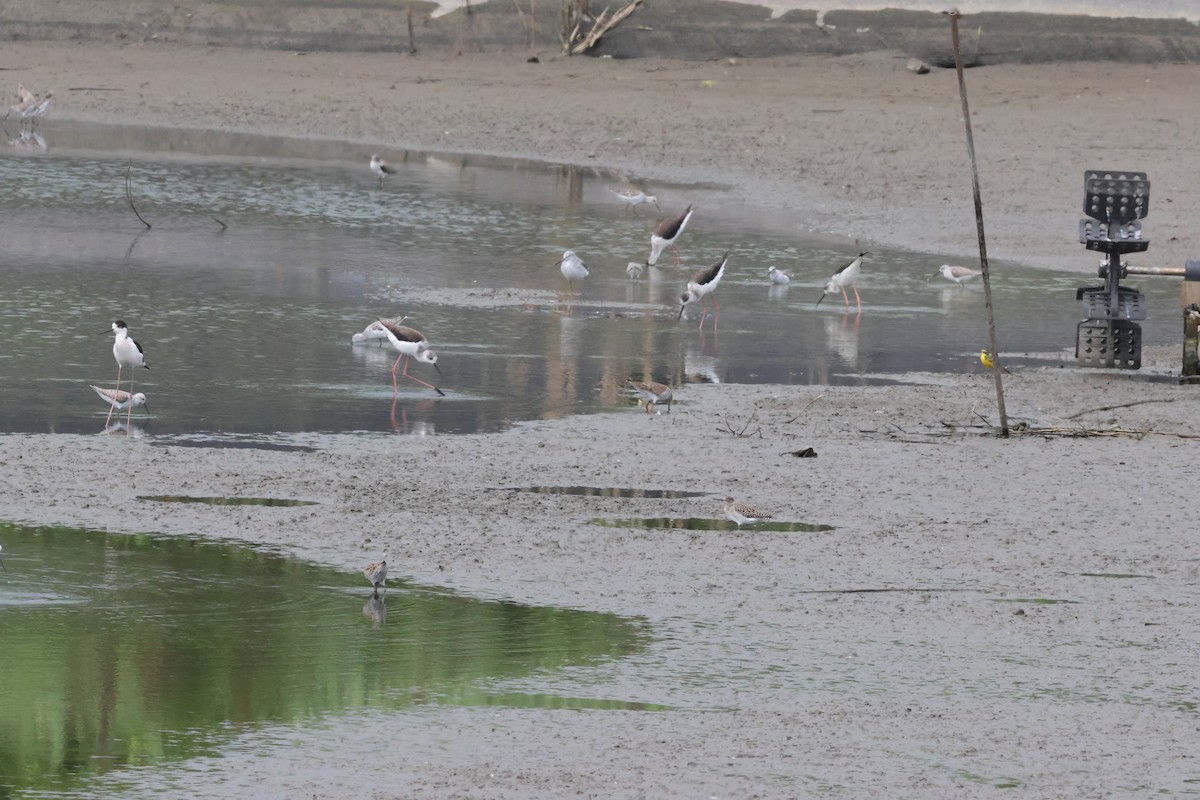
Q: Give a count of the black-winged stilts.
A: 5